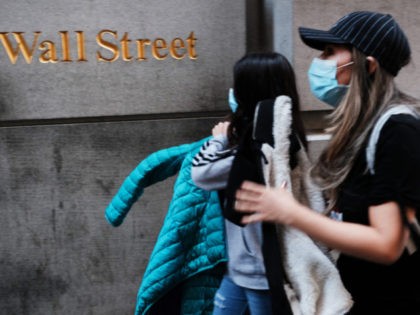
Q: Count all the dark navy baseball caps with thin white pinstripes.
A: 1